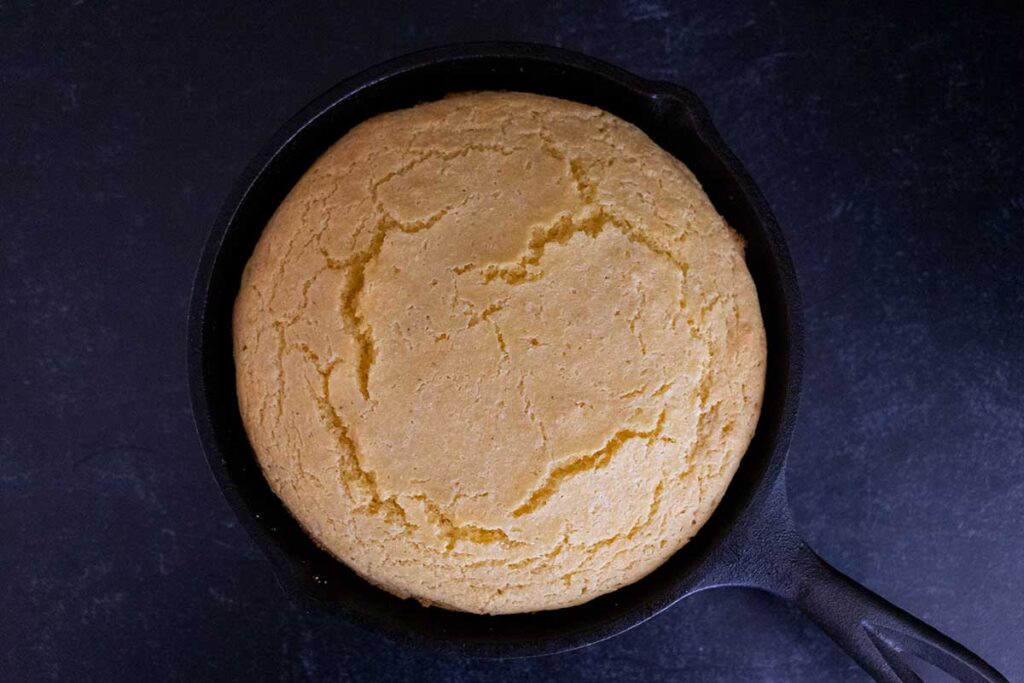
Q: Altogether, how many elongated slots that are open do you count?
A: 1